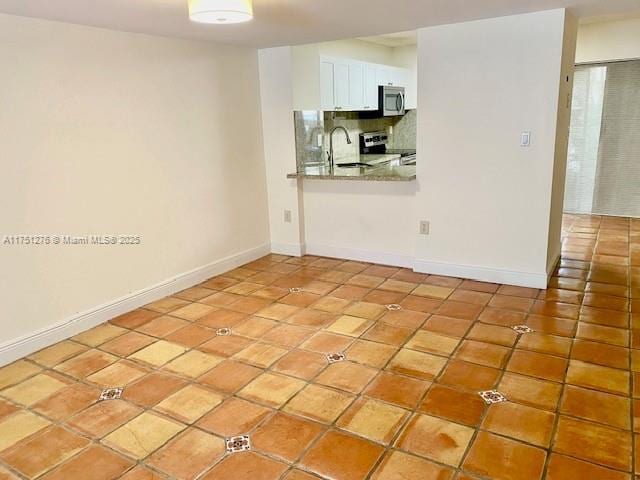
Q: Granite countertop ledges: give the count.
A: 1